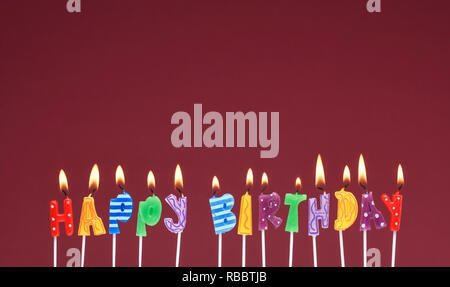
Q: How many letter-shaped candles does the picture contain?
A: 13